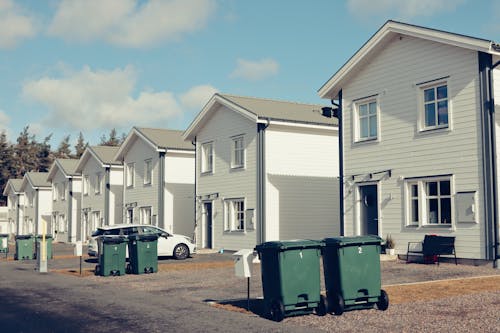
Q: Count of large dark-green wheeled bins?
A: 7